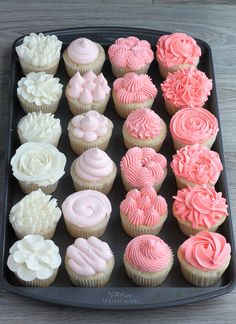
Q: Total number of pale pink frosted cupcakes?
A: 6